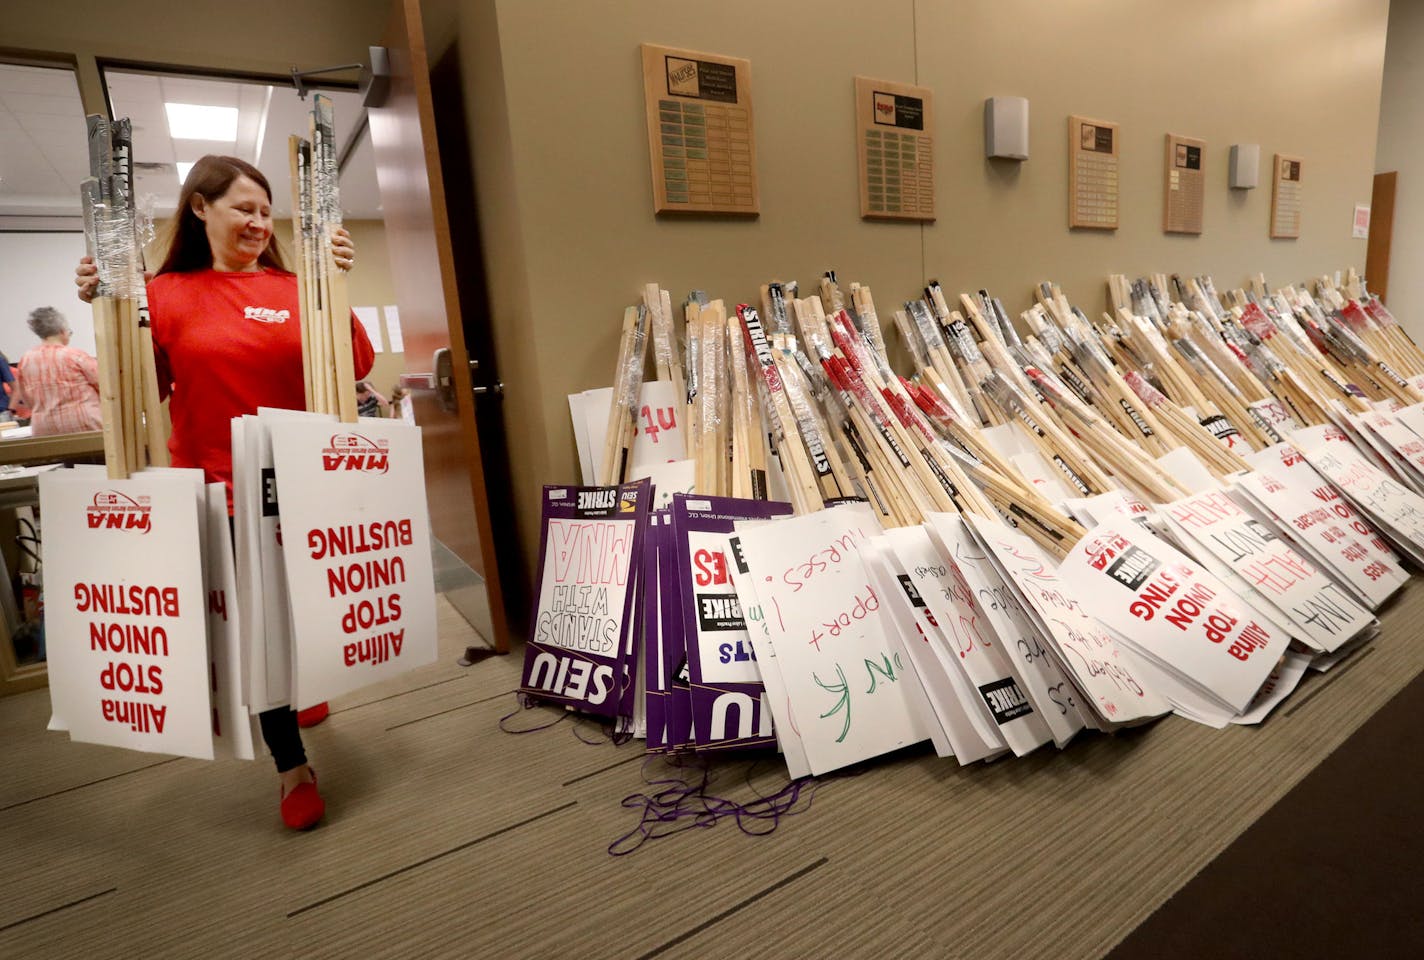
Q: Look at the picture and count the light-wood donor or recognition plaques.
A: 5